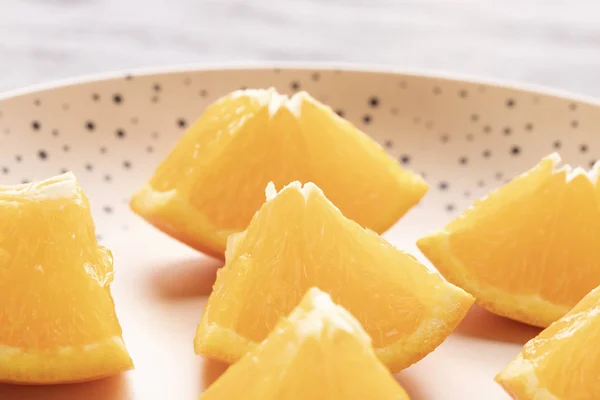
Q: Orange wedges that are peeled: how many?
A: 0